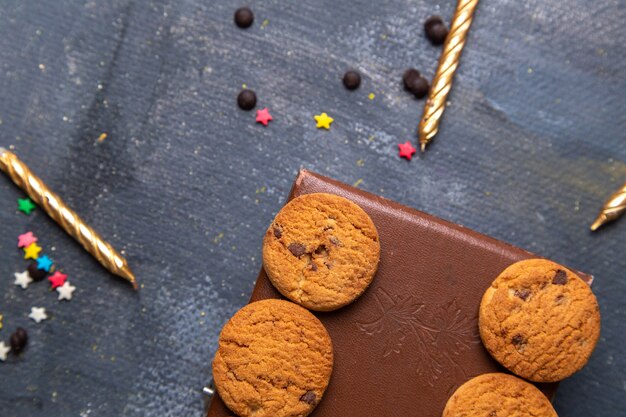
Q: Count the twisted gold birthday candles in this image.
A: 3